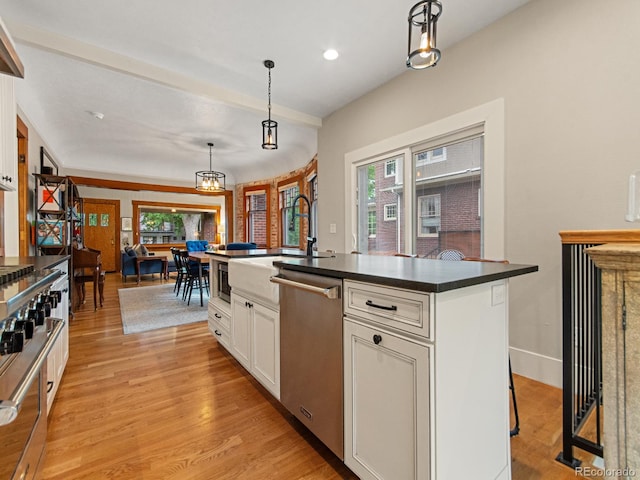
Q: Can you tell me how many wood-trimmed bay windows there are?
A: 3